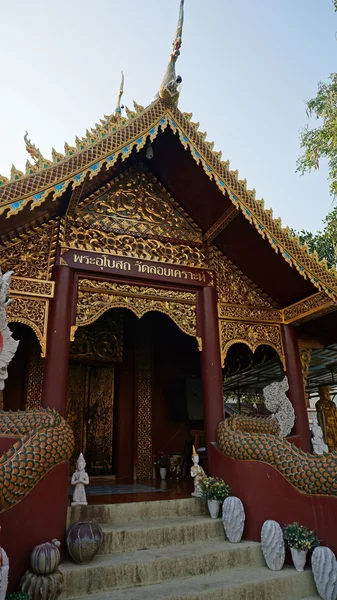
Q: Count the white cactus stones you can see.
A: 3